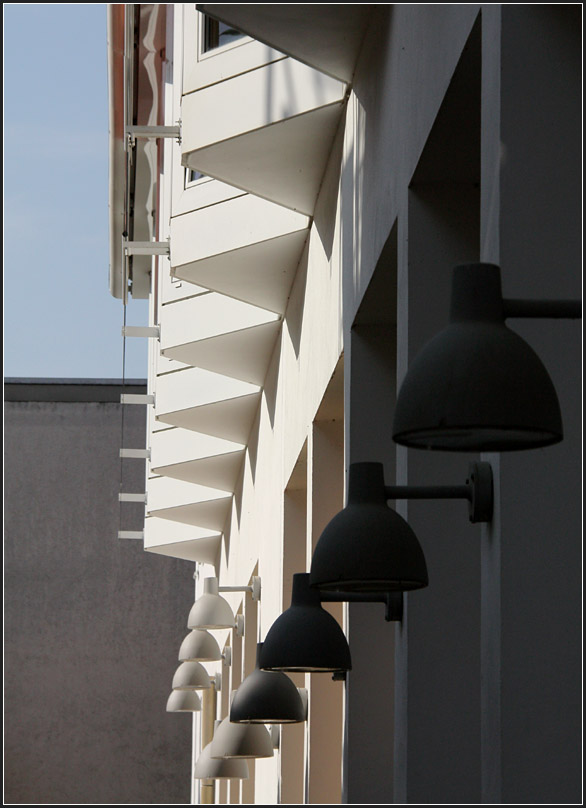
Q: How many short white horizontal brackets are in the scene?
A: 7